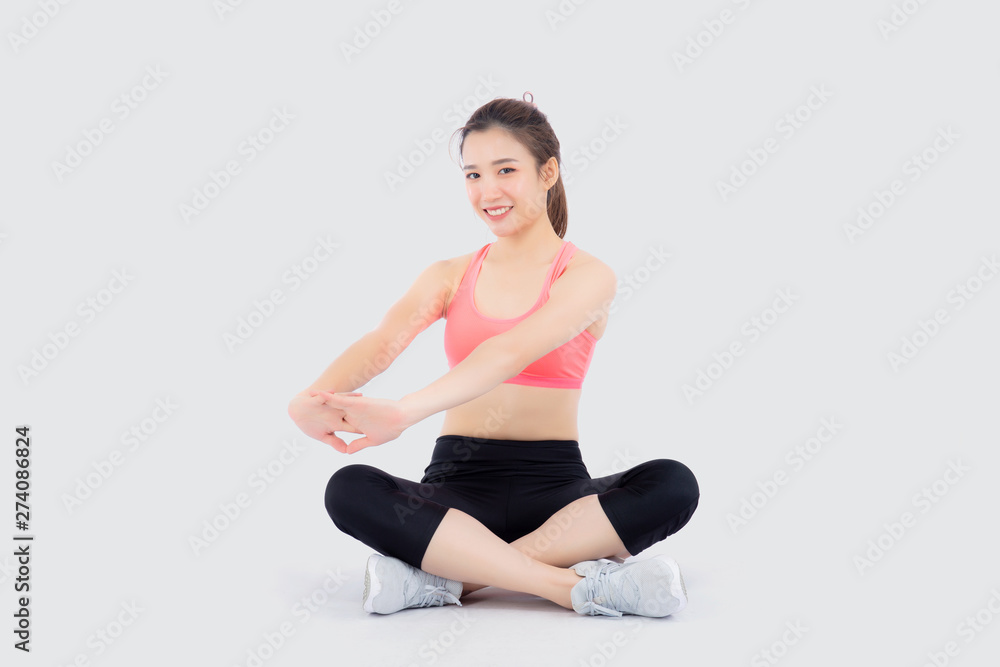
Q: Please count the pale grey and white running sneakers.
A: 2